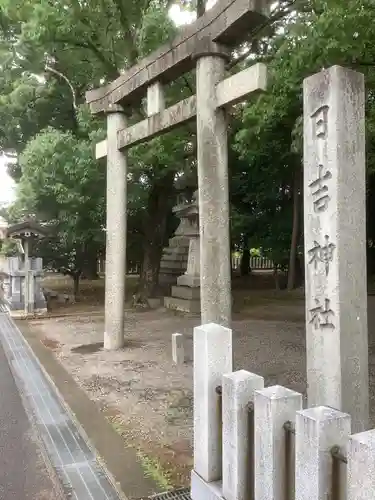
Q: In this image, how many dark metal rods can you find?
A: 4